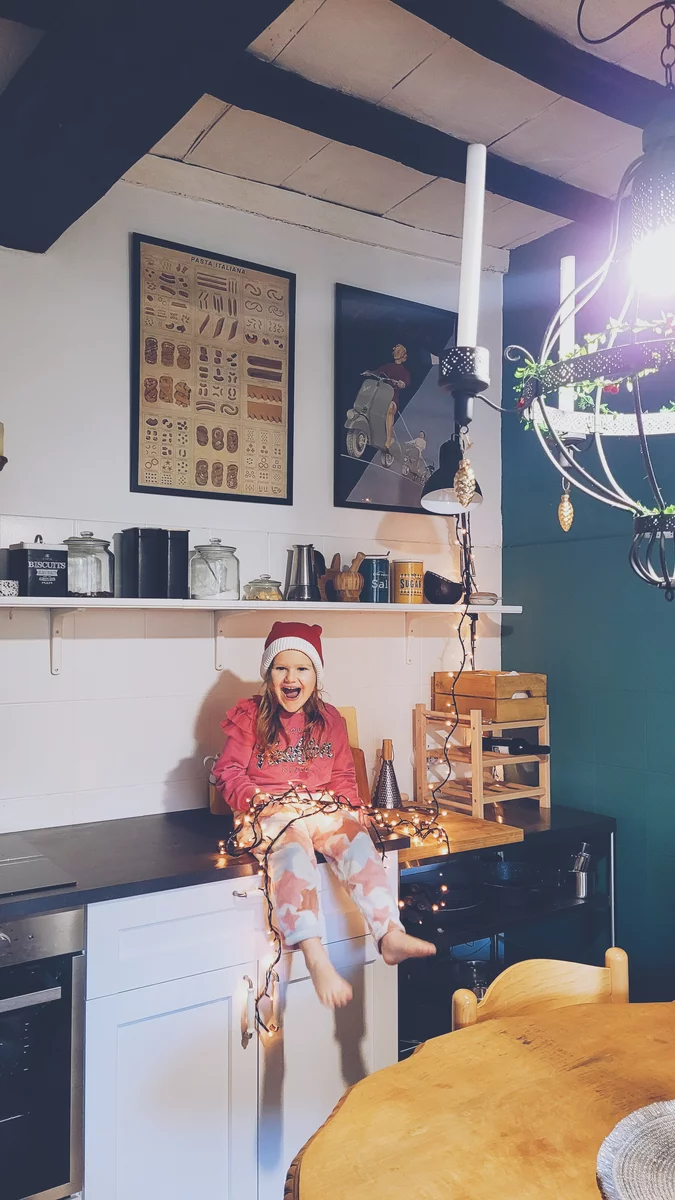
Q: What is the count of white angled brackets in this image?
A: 3